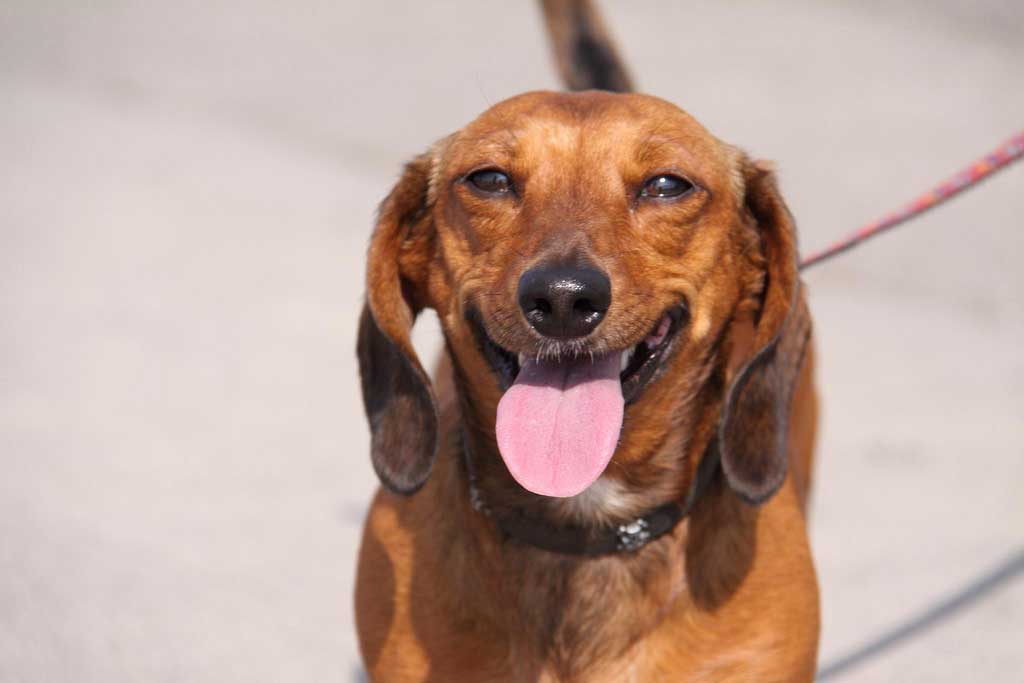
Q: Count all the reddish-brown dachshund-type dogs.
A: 1